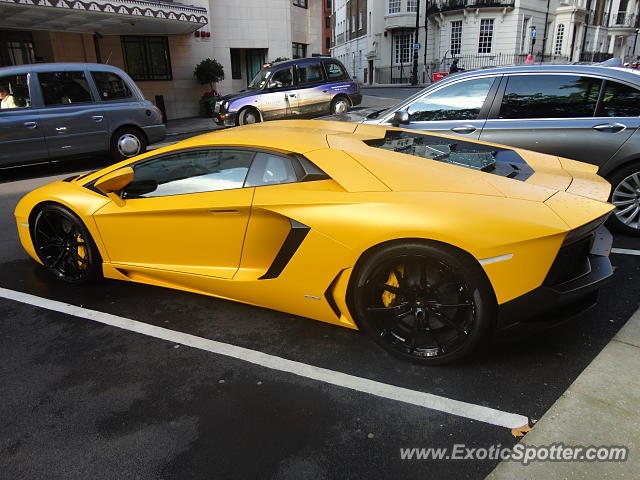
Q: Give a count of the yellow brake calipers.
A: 2